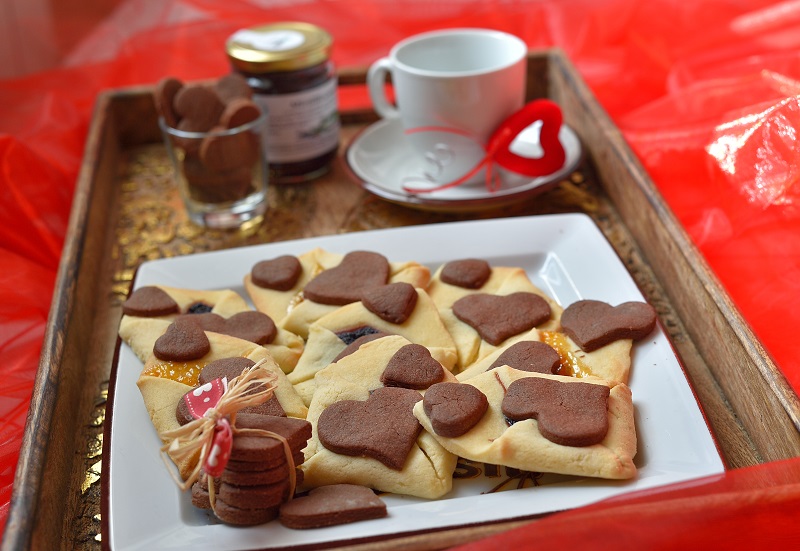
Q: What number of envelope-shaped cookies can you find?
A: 8